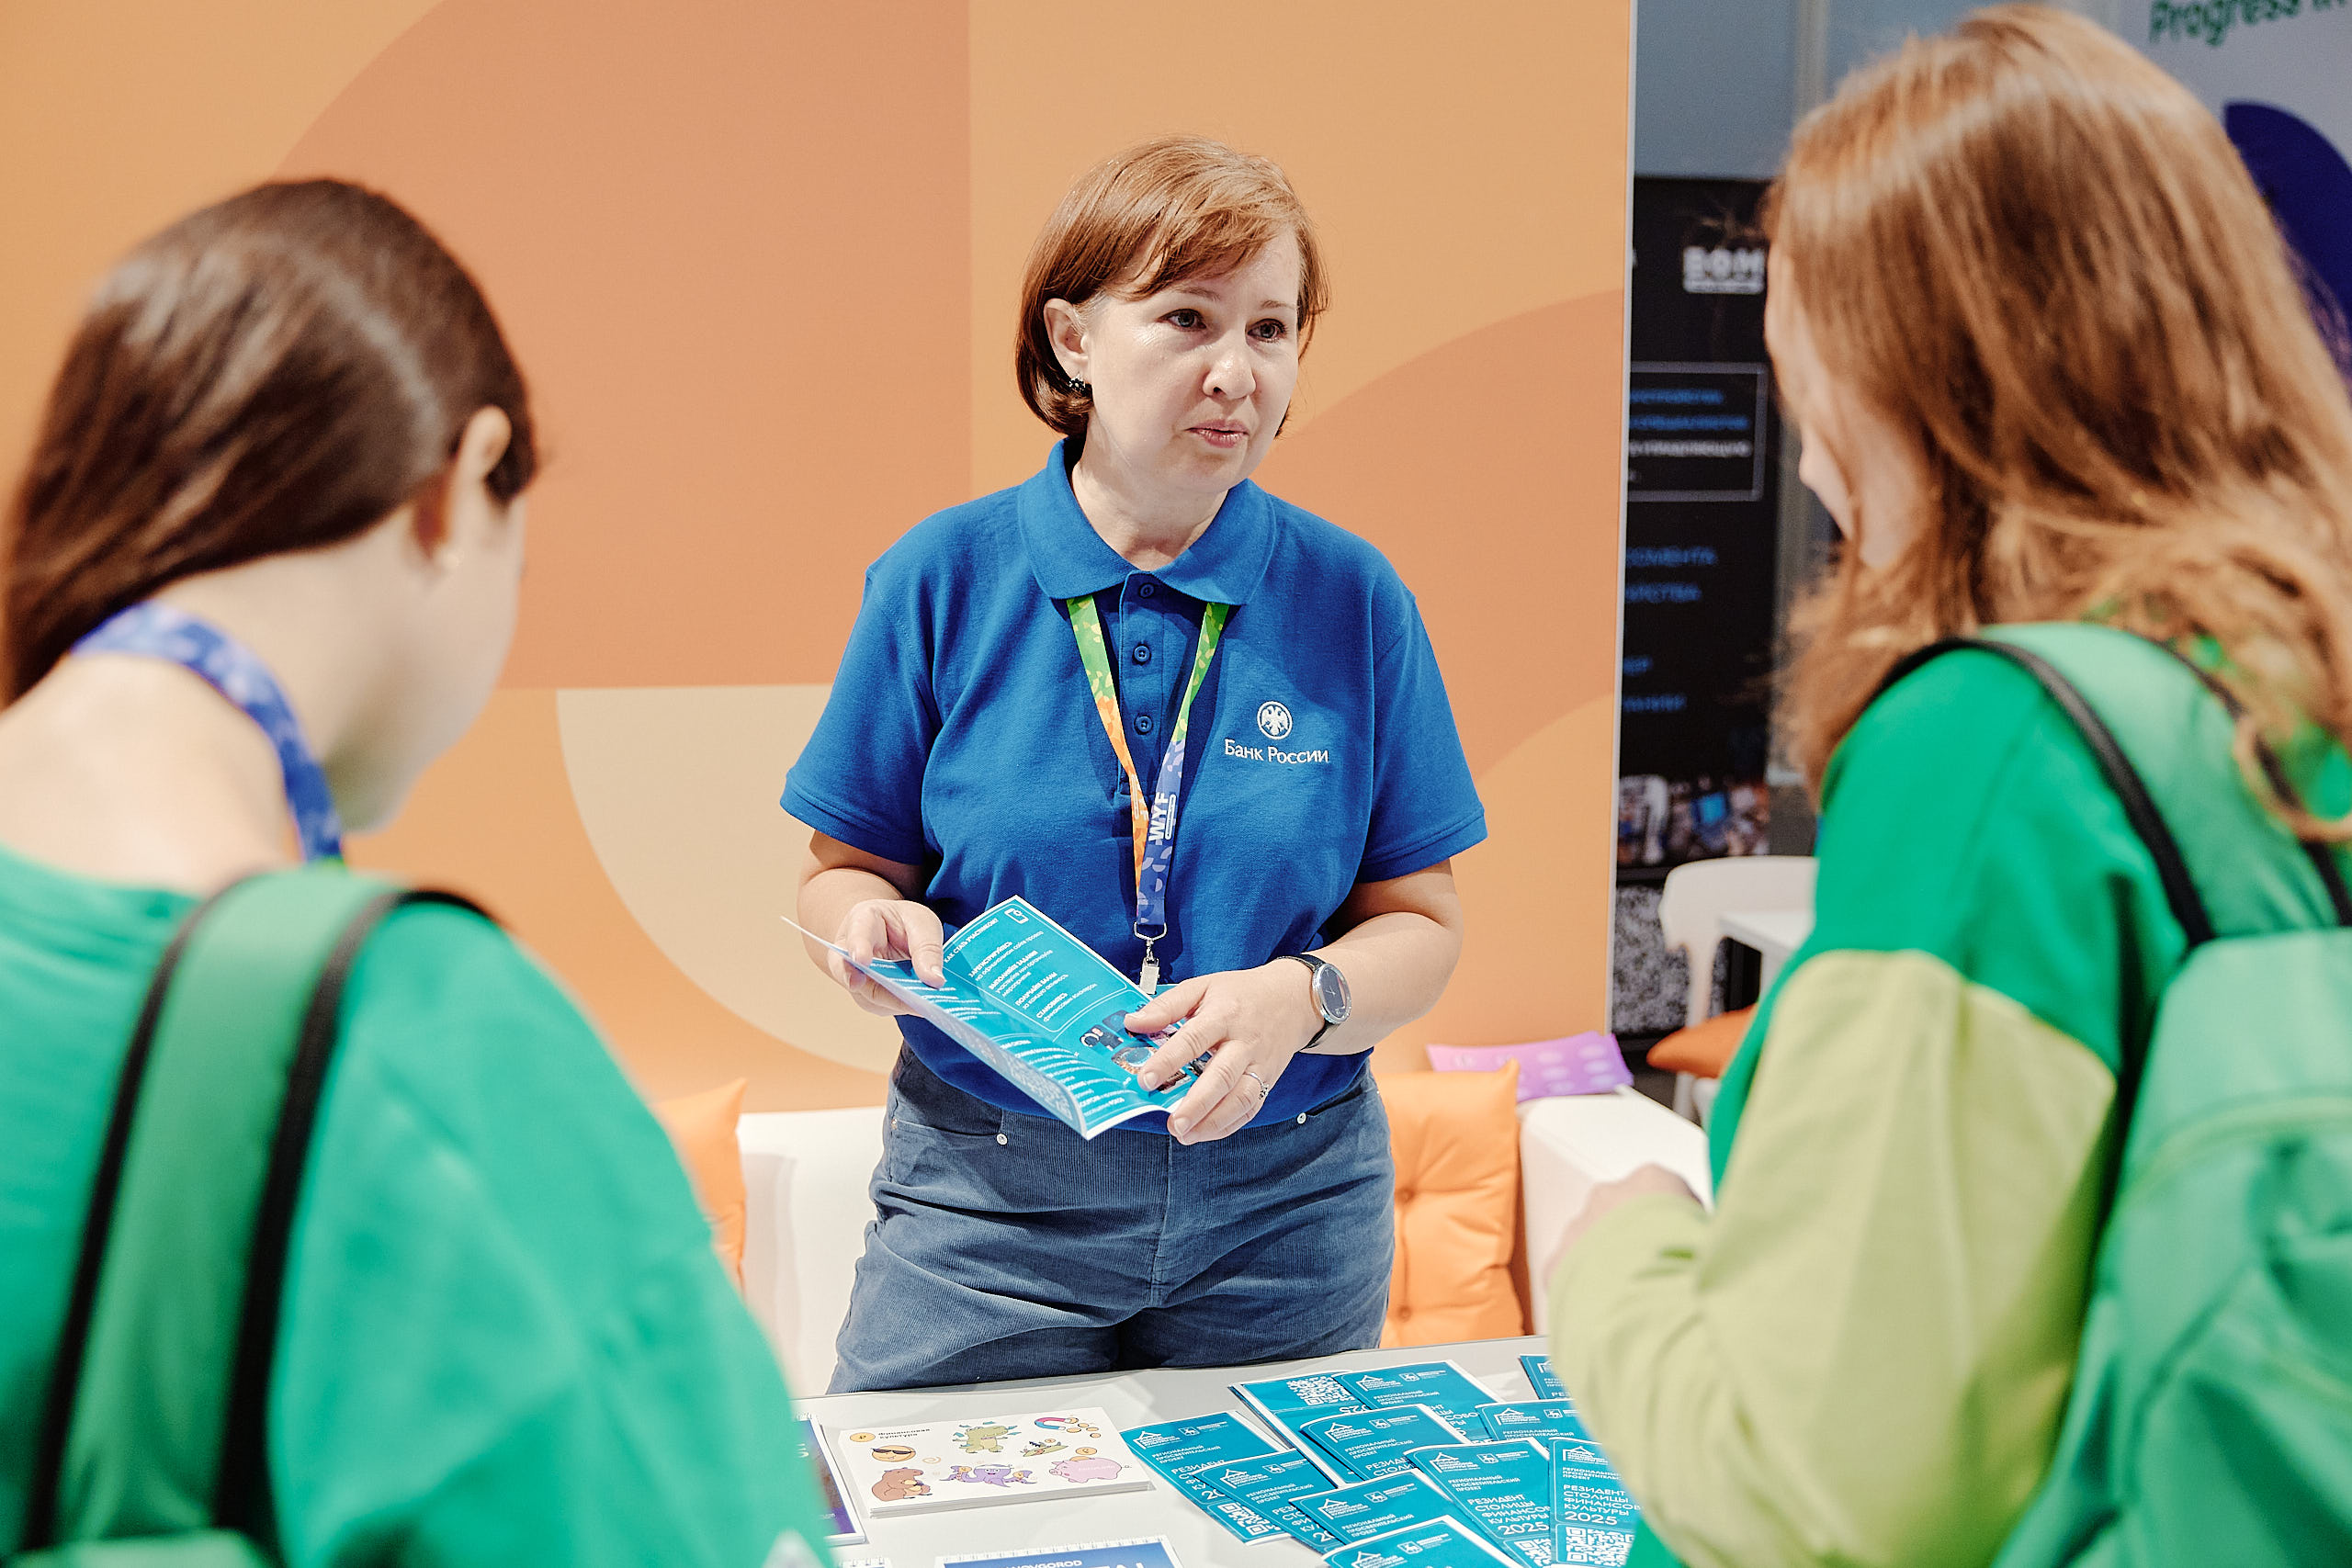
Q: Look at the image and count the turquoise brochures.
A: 12